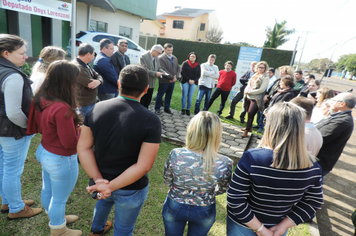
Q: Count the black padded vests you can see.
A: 1